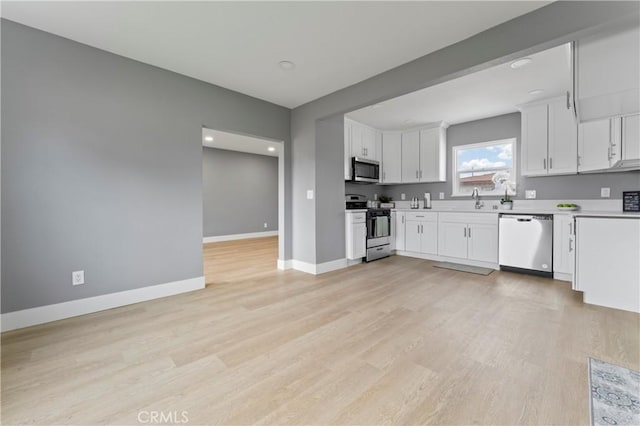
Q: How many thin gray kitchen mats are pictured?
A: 1